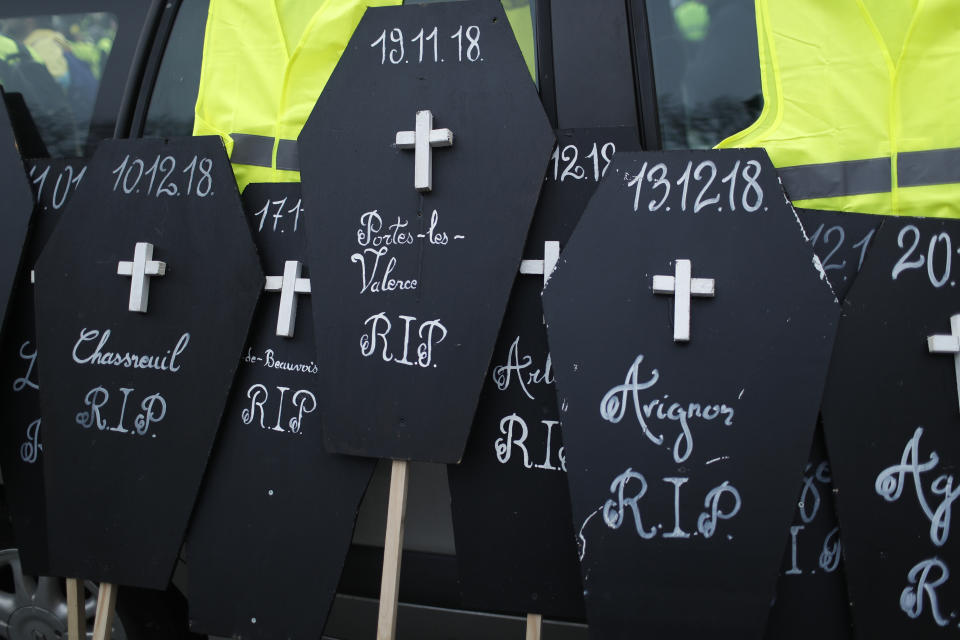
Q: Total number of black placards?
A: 9